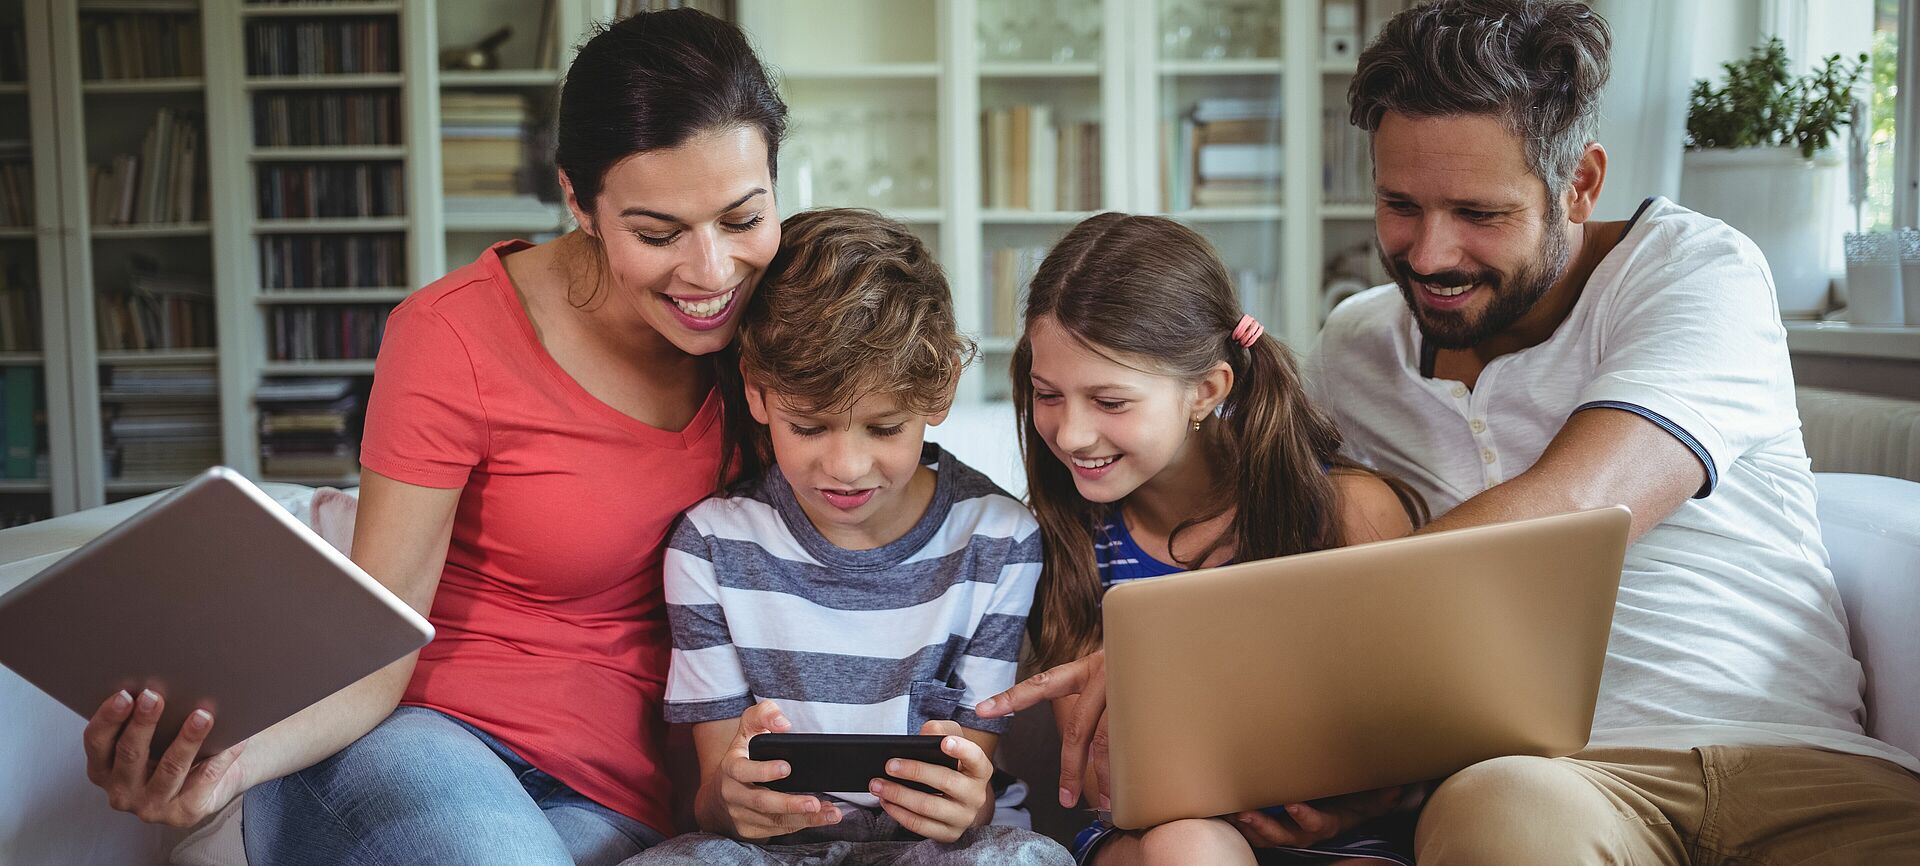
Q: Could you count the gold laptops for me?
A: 1